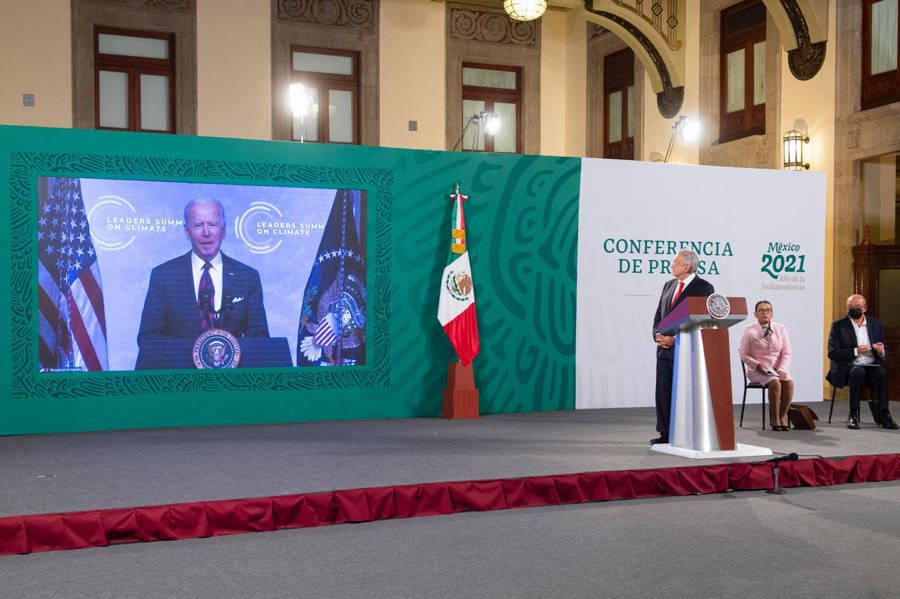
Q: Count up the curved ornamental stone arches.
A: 2